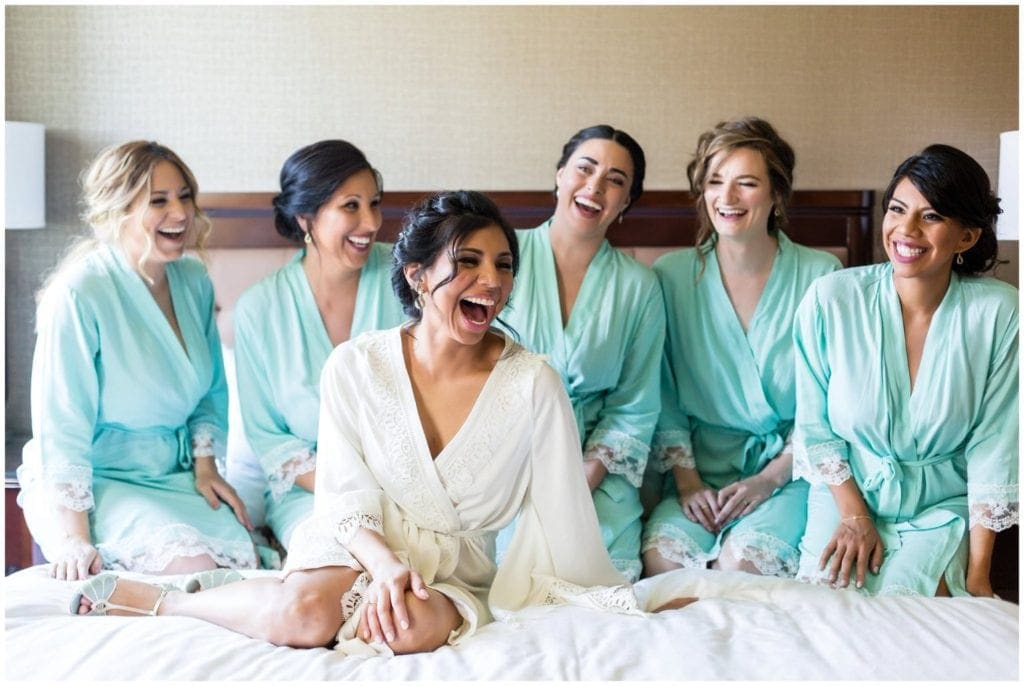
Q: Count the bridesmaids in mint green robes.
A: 5